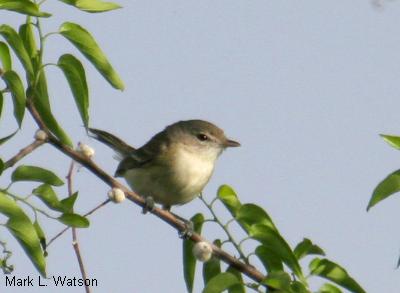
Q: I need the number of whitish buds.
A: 4